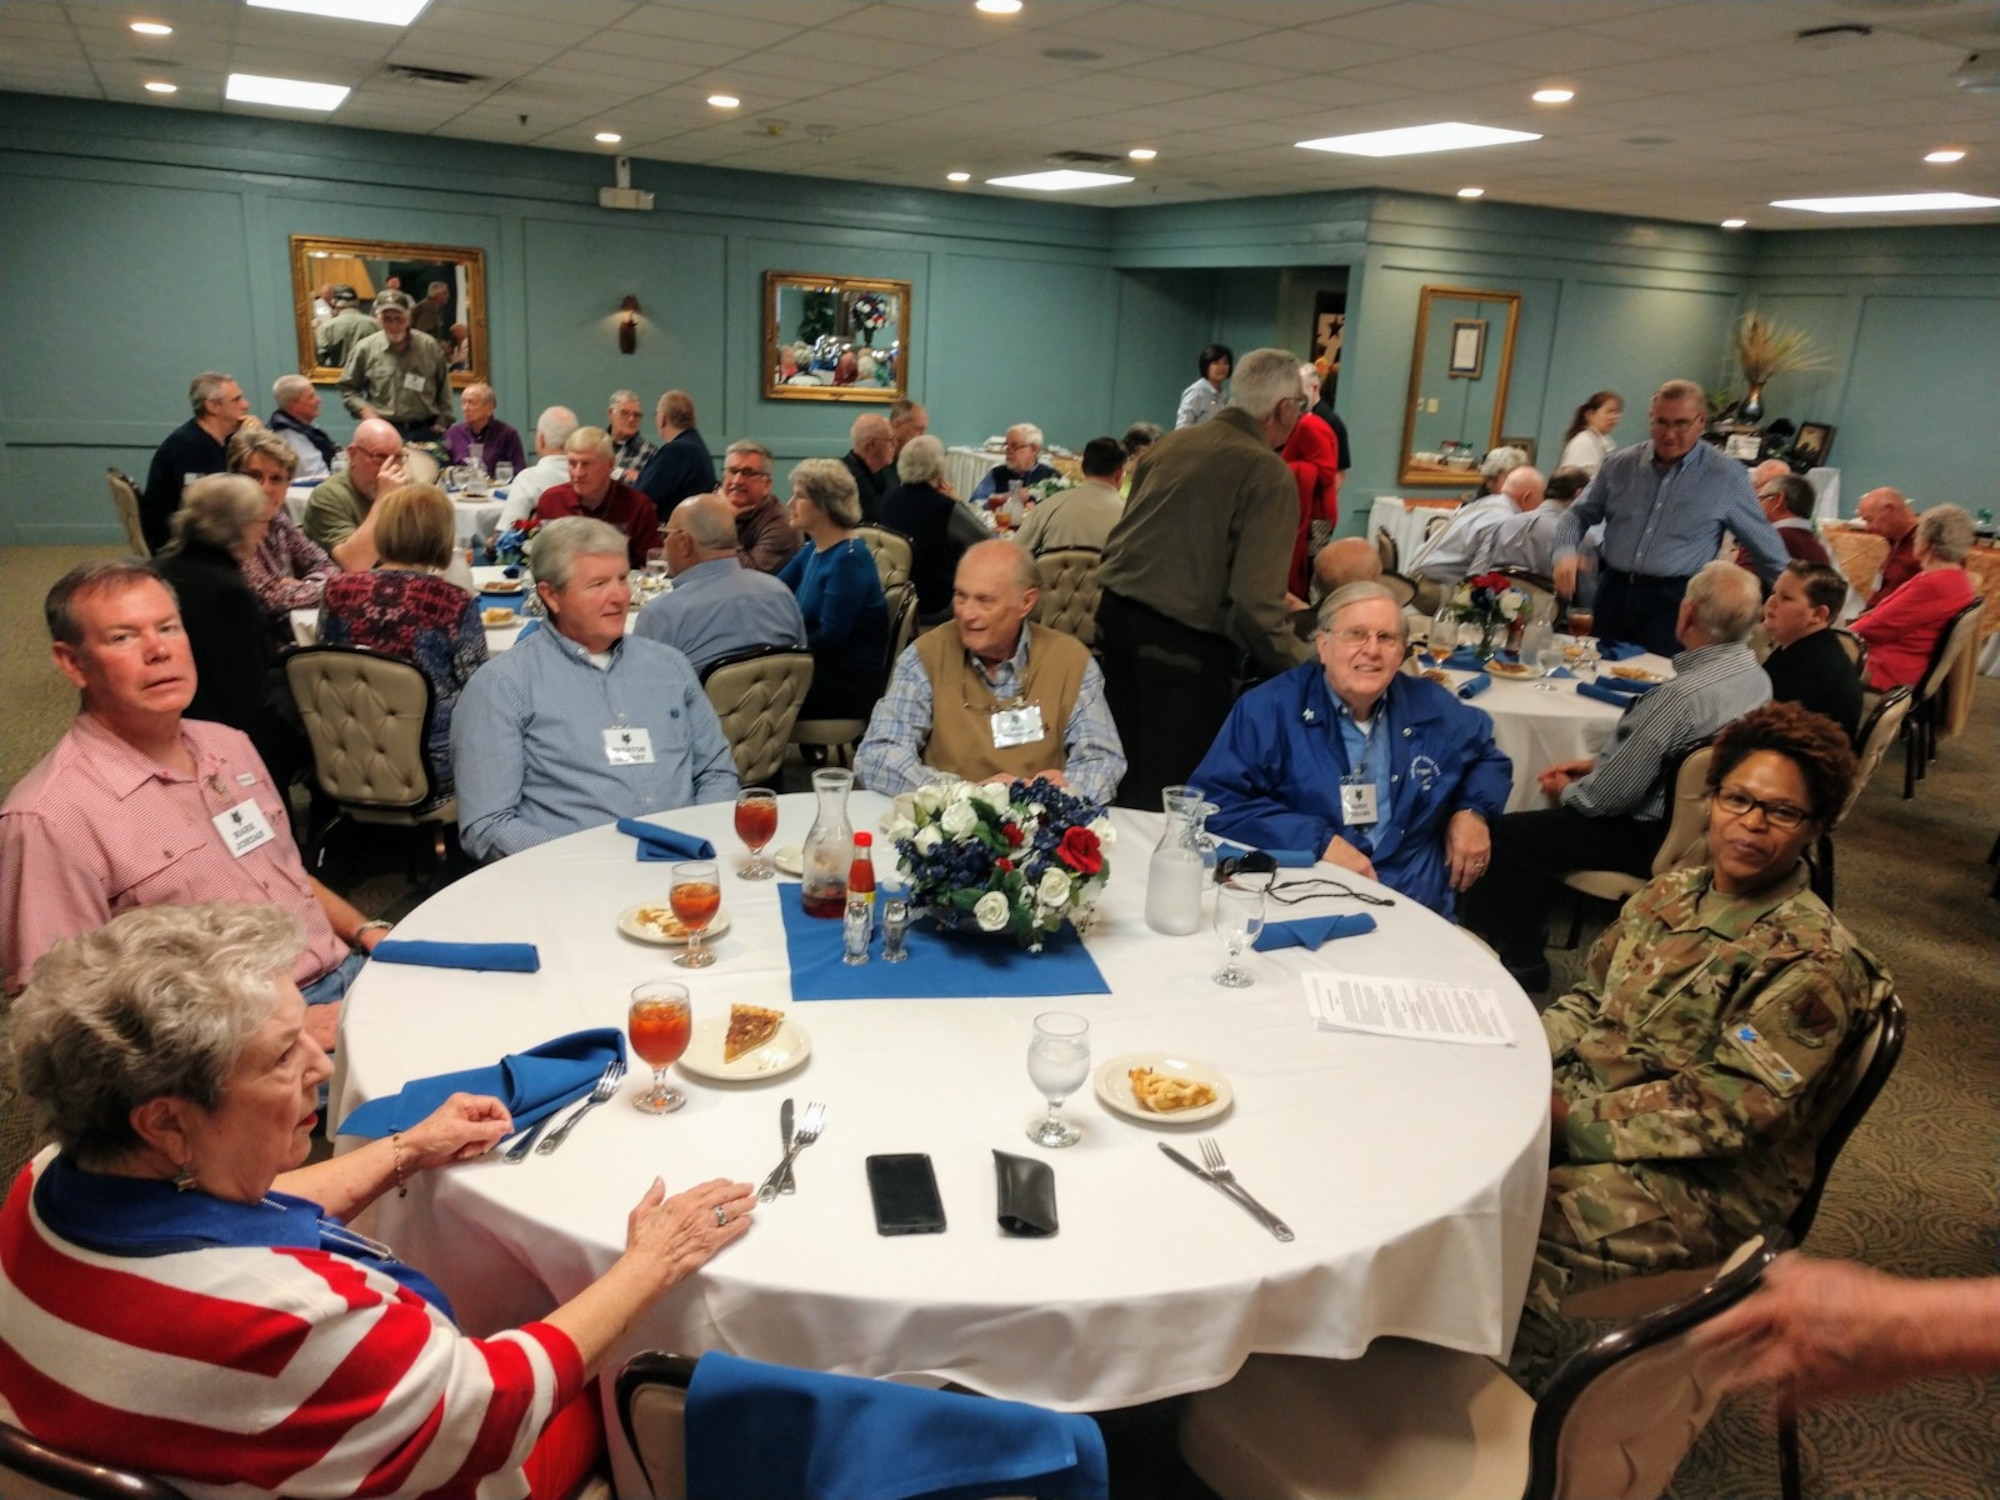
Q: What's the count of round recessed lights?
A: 11